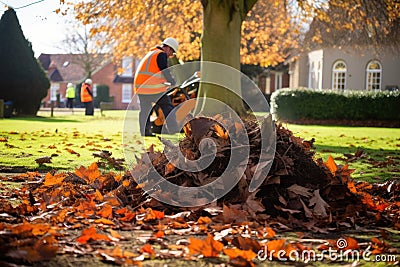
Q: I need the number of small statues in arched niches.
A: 0